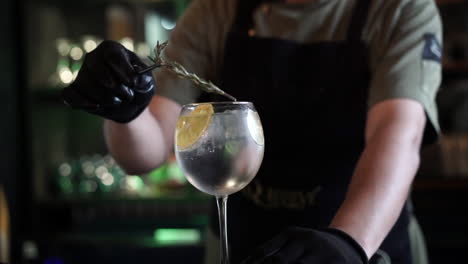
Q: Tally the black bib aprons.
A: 1